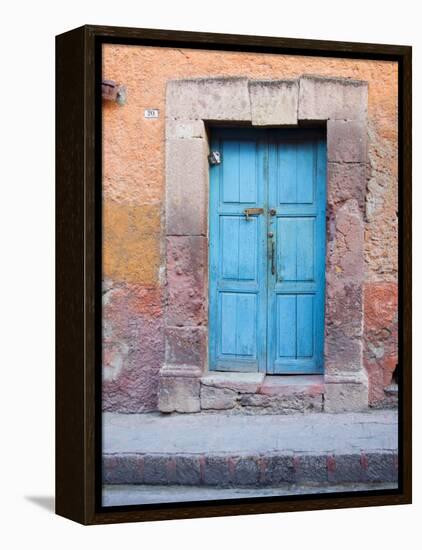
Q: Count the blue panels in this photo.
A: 6